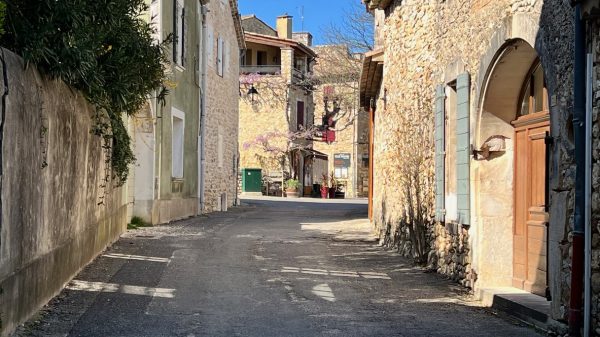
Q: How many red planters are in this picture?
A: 2